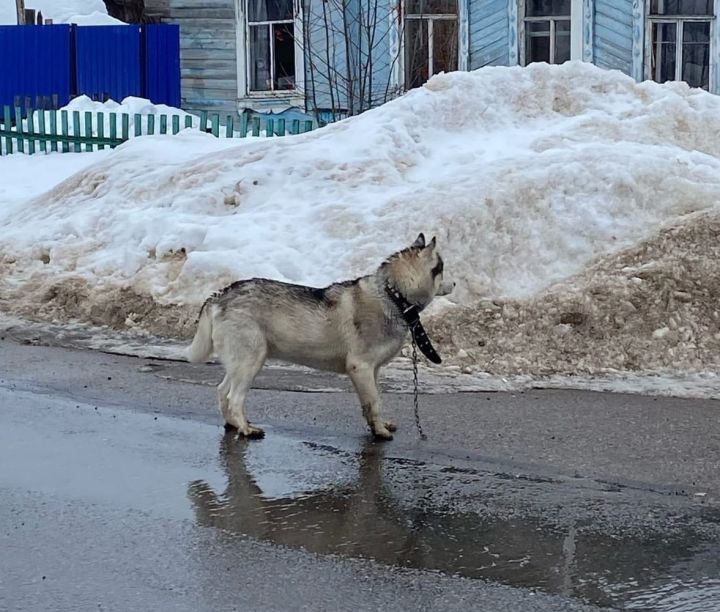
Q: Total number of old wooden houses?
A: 1